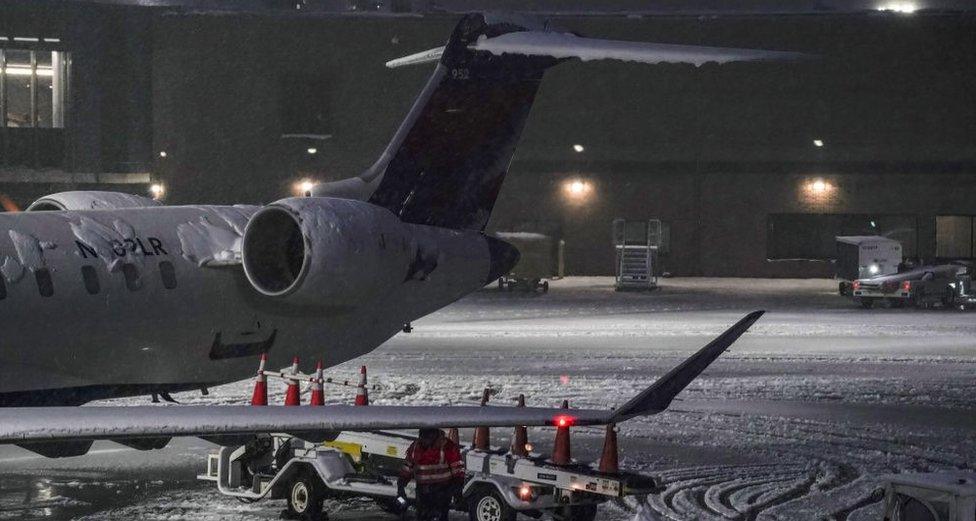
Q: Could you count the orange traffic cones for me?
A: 9